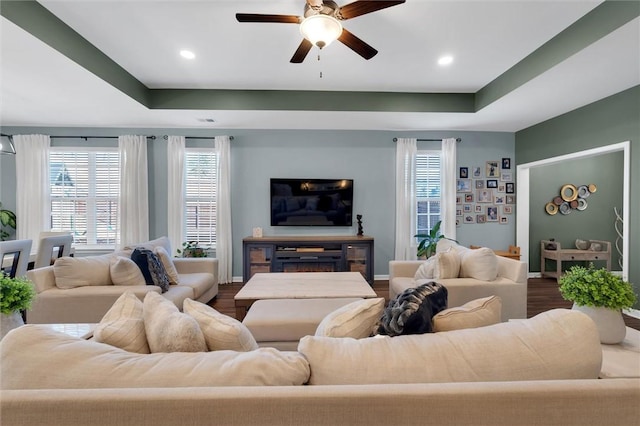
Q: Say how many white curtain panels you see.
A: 6